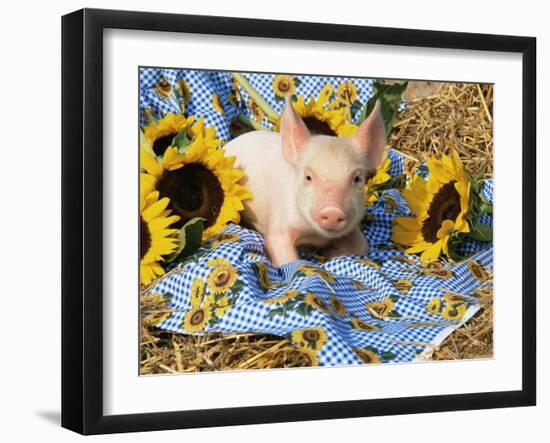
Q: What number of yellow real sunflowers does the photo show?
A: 6